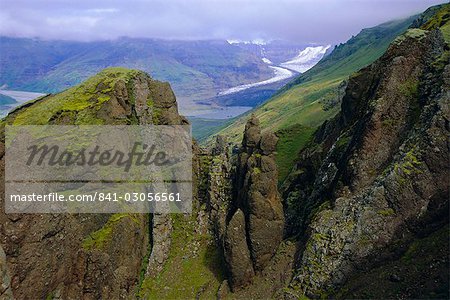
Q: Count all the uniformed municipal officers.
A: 0